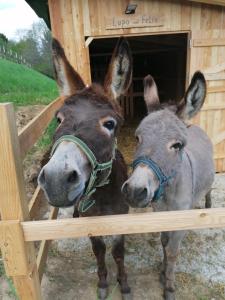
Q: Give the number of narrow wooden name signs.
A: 1